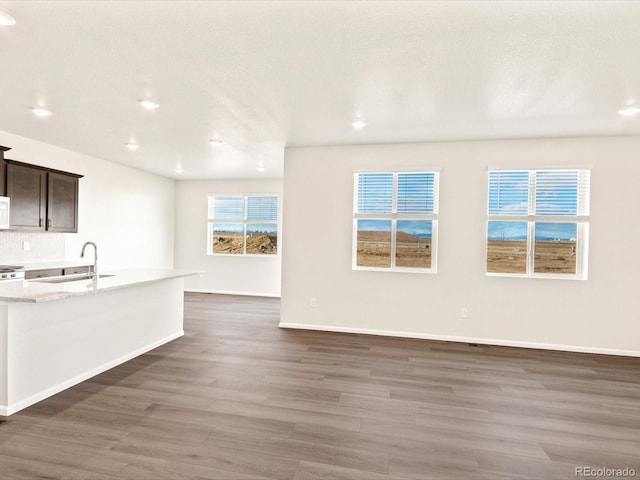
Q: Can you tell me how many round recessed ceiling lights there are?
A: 9